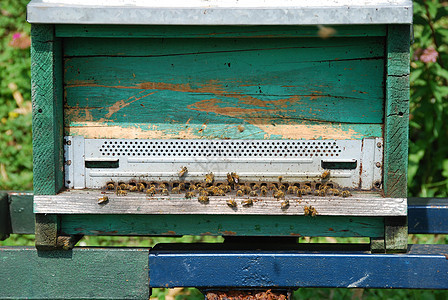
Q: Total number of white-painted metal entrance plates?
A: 1